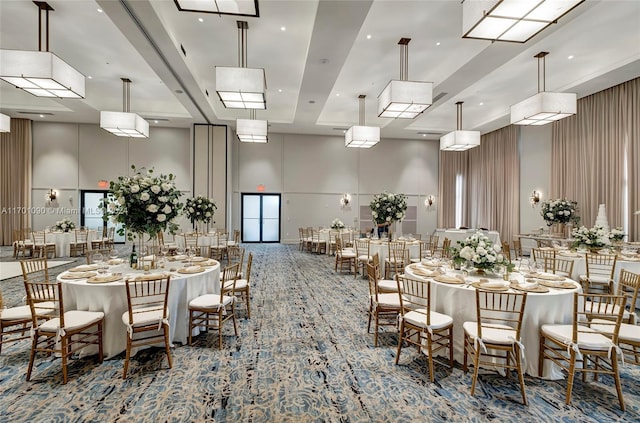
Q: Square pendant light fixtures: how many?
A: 11